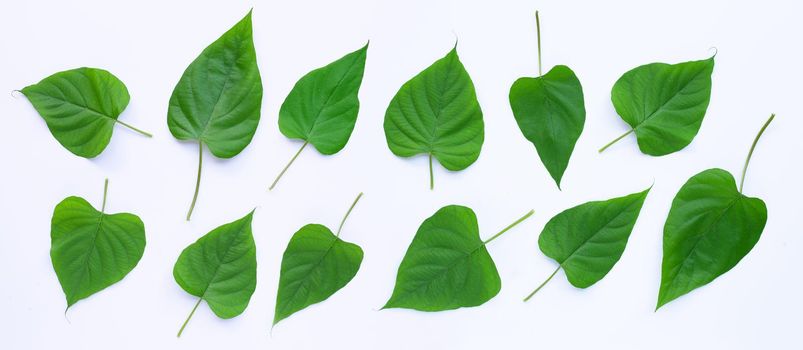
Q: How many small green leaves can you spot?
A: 12